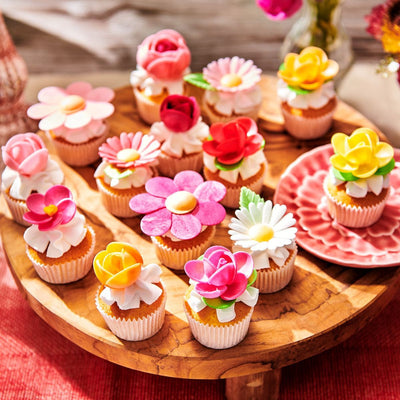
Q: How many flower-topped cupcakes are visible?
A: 14